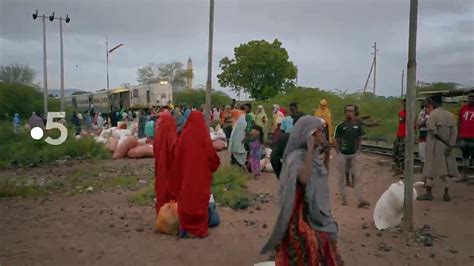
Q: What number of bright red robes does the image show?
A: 2